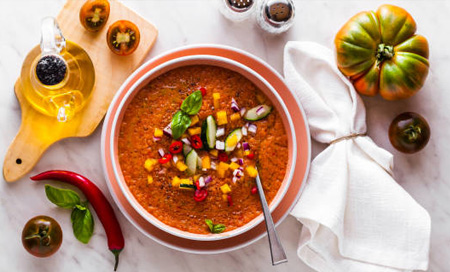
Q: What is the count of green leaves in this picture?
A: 6